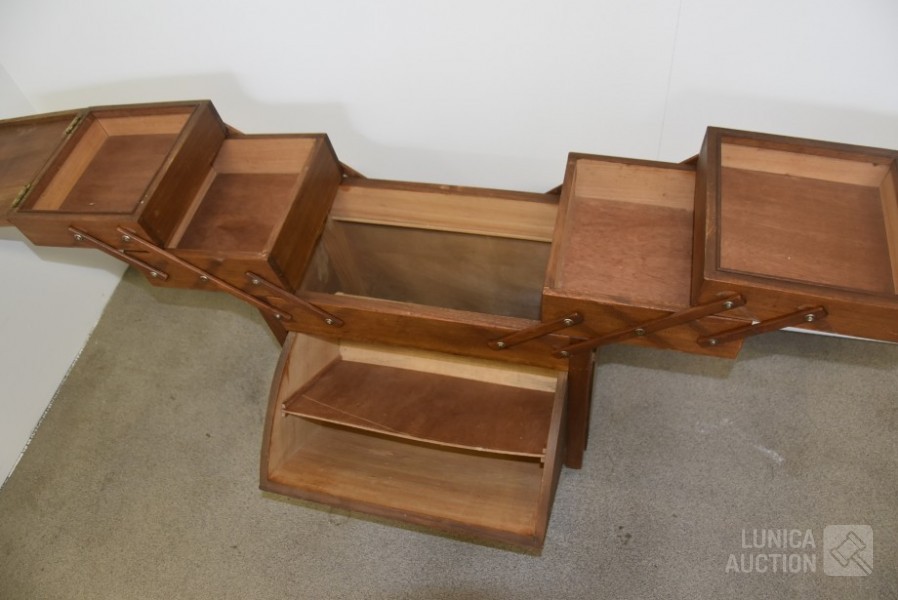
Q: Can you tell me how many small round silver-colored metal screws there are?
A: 14